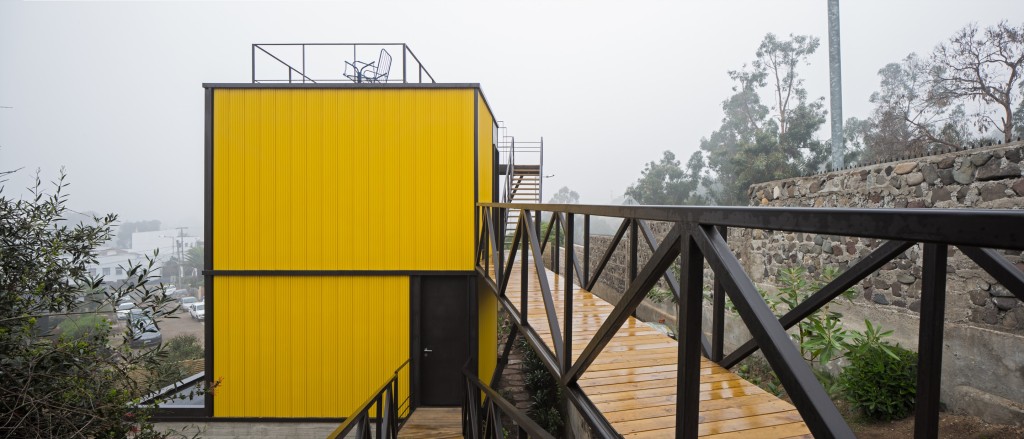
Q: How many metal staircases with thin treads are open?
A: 1